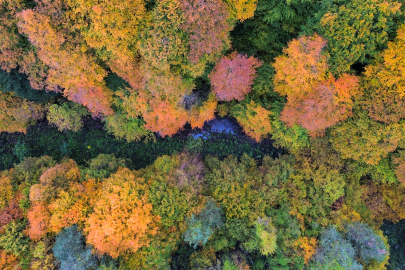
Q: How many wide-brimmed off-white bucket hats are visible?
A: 0